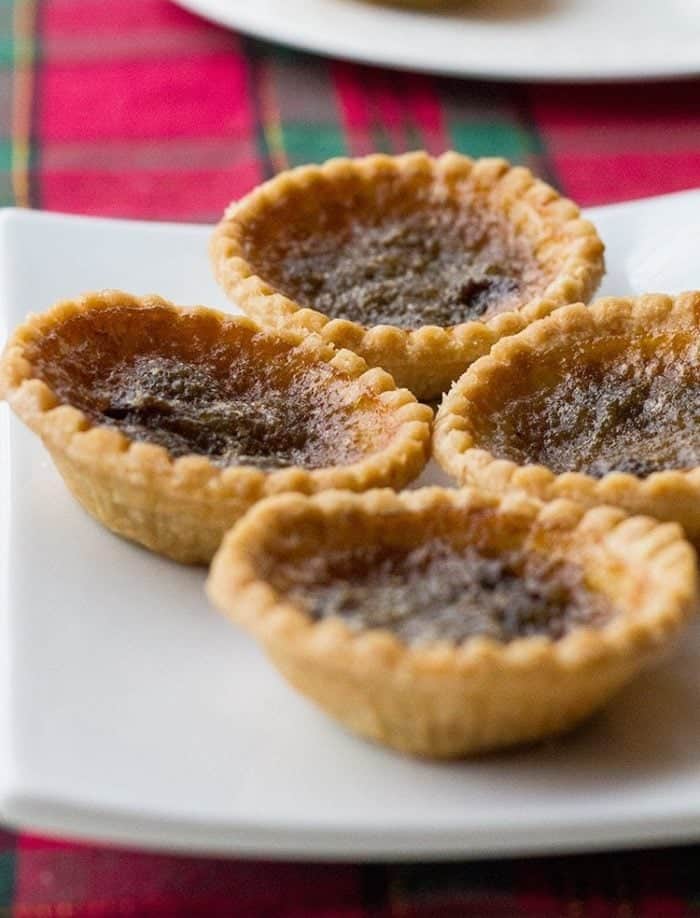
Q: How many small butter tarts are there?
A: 4